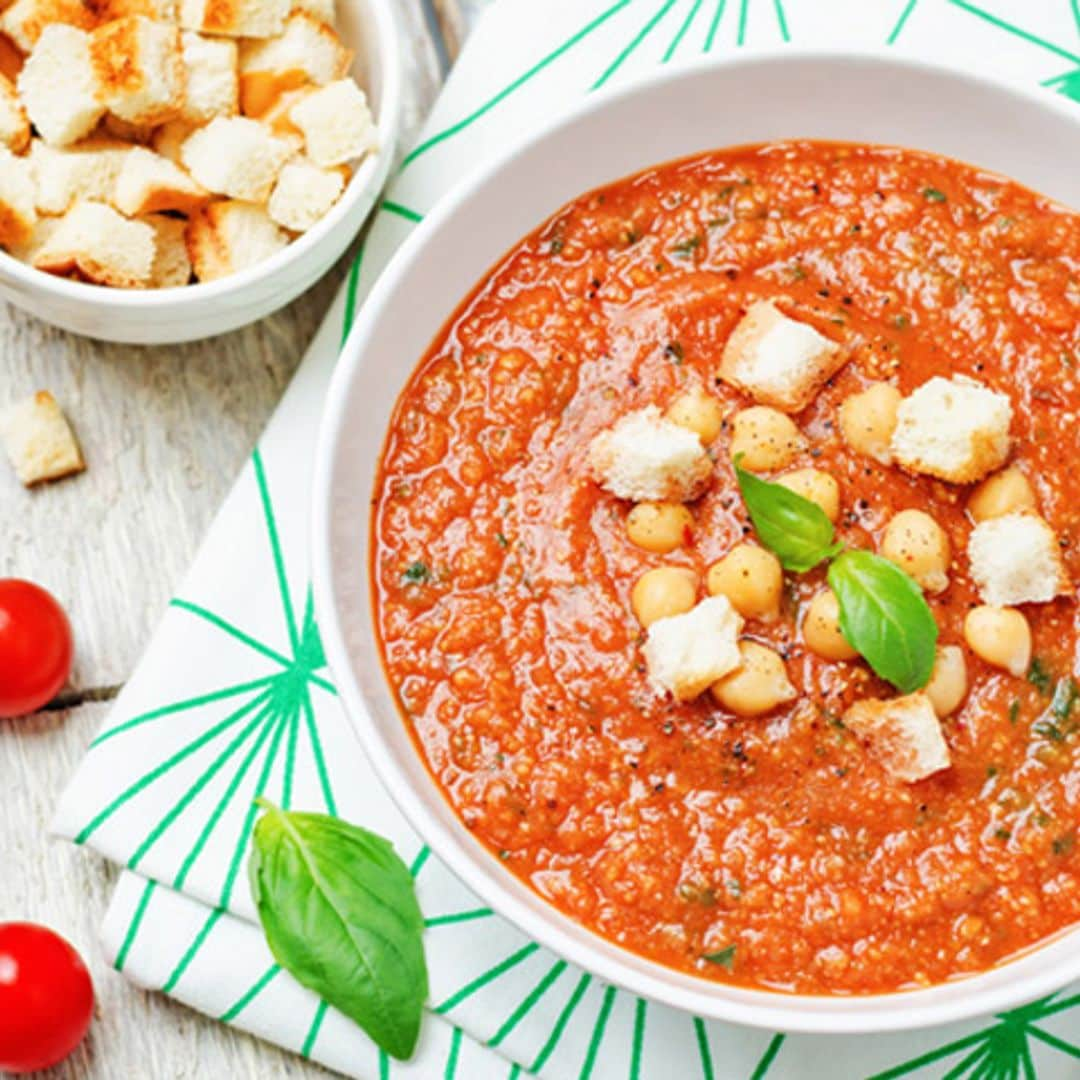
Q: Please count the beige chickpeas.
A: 13